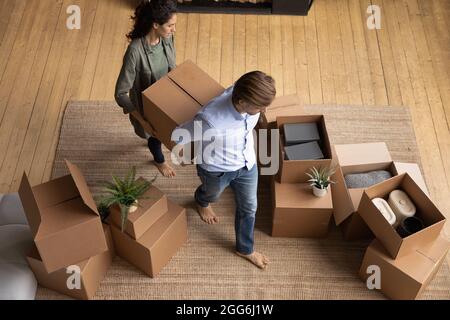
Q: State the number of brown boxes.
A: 11